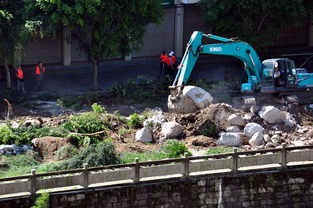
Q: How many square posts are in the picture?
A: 6